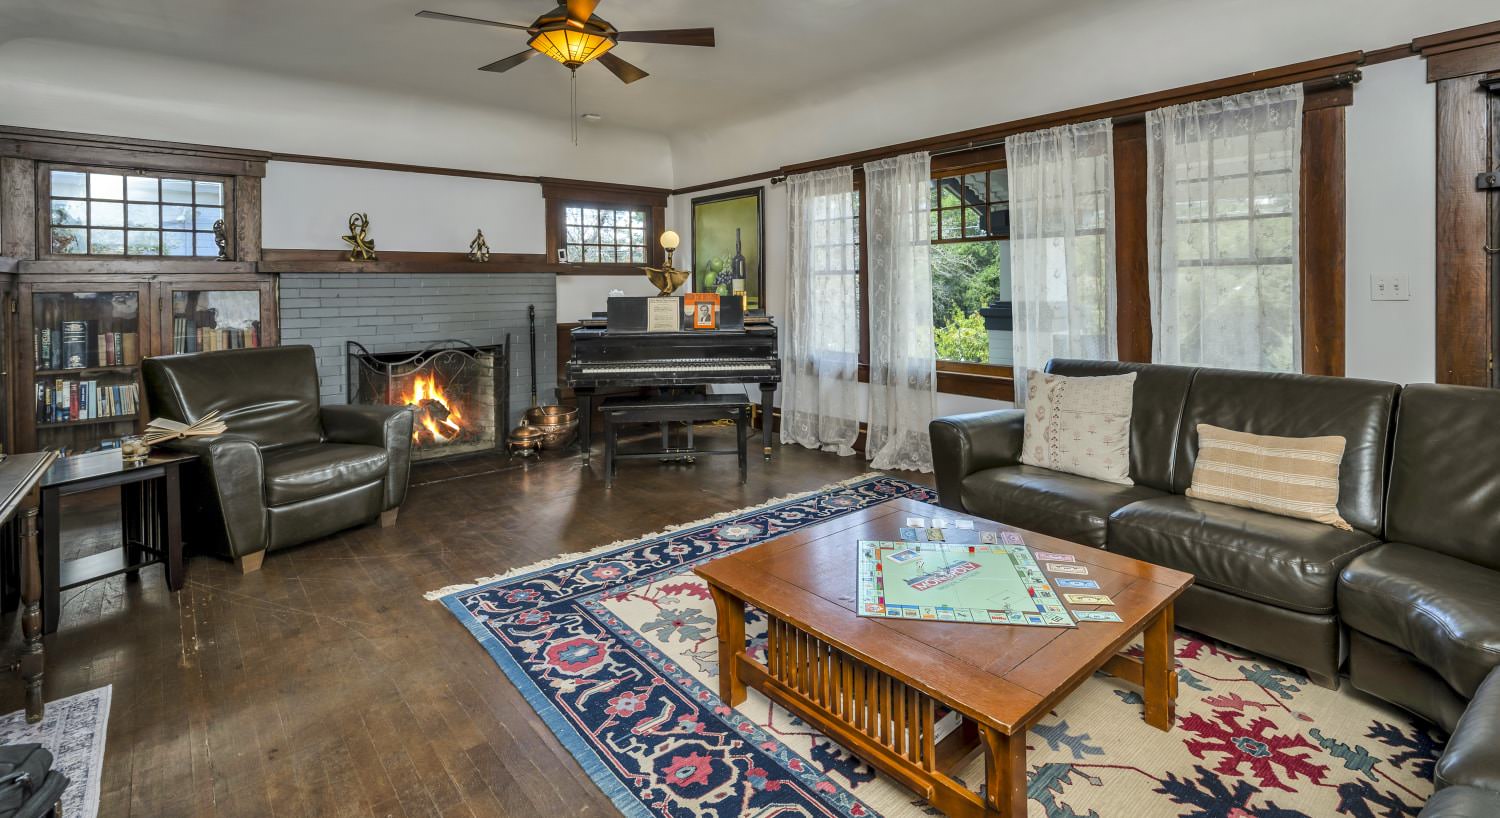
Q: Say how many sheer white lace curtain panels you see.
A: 4